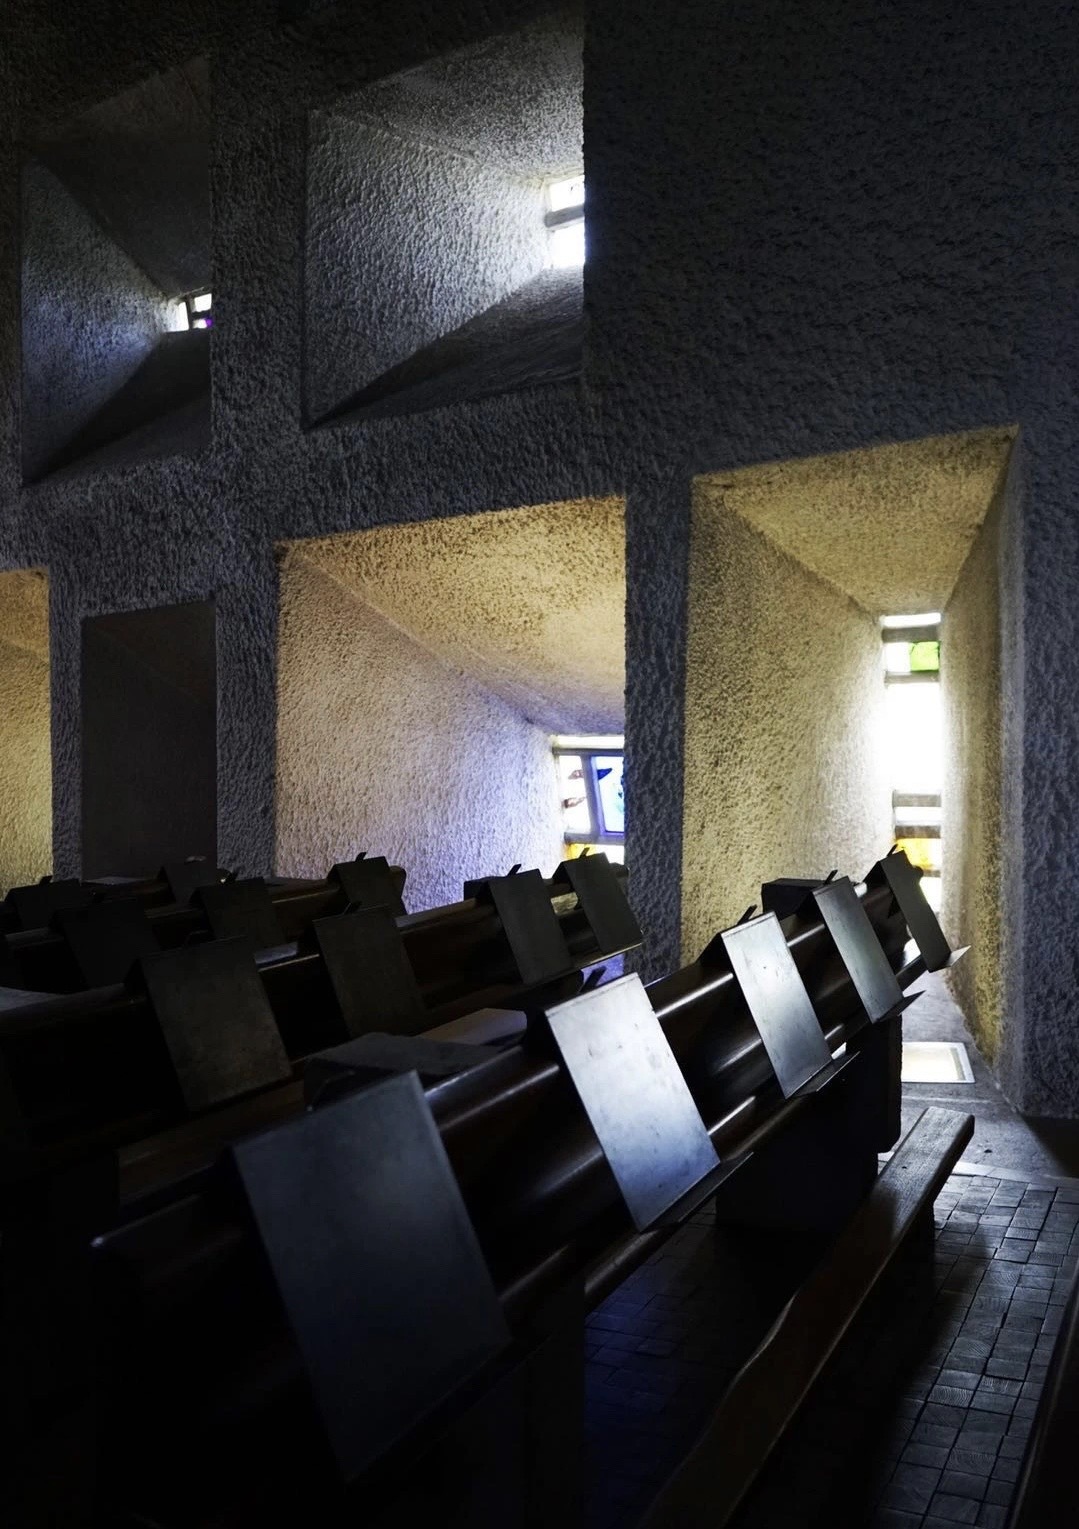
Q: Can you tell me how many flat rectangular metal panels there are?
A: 14